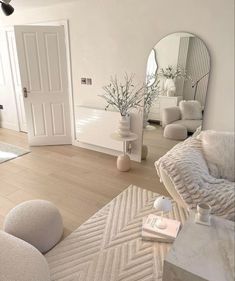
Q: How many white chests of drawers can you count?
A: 1